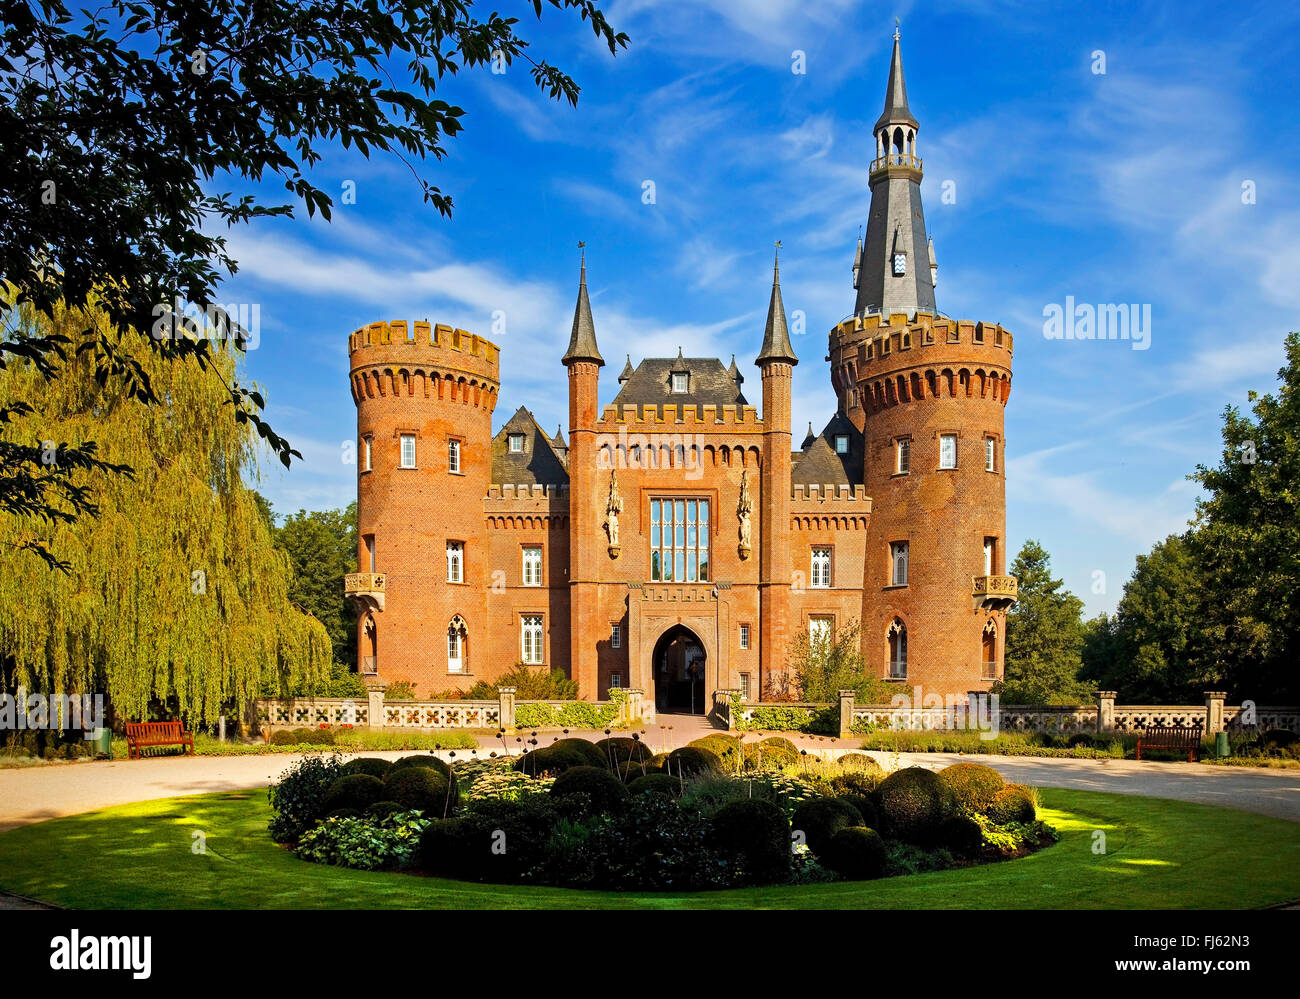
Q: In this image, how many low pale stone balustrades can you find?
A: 2